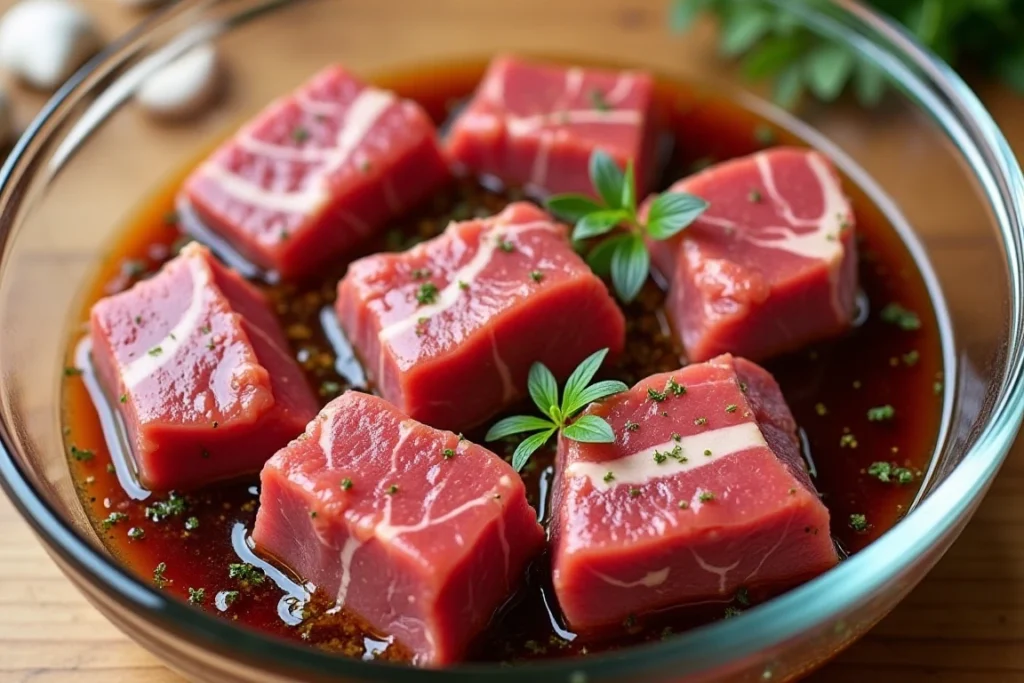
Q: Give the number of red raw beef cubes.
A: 7